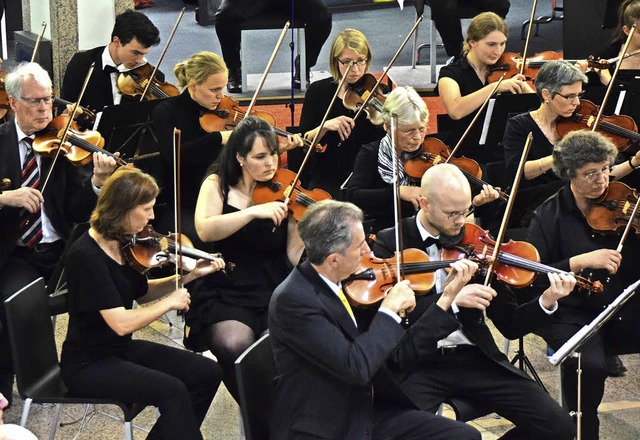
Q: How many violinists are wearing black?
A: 12